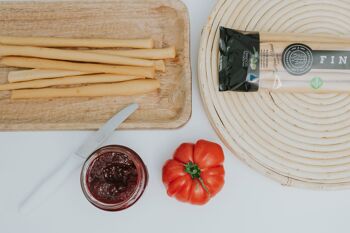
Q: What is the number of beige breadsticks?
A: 7